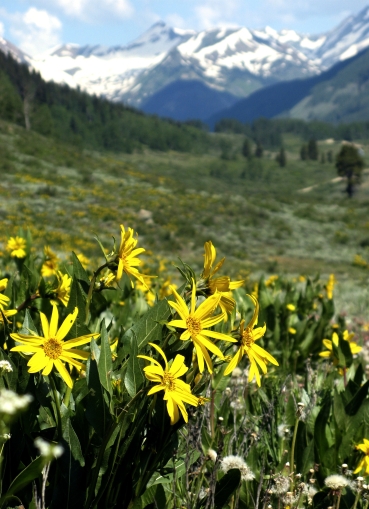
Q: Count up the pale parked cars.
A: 0